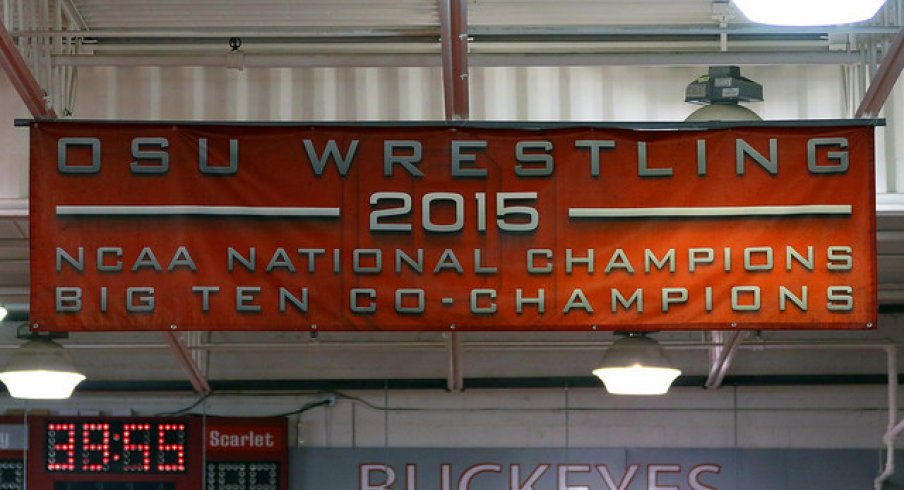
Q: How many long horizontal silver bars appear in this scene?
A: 2